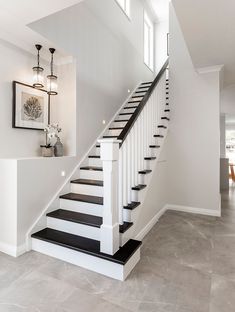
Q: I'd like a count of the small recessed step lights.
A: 3